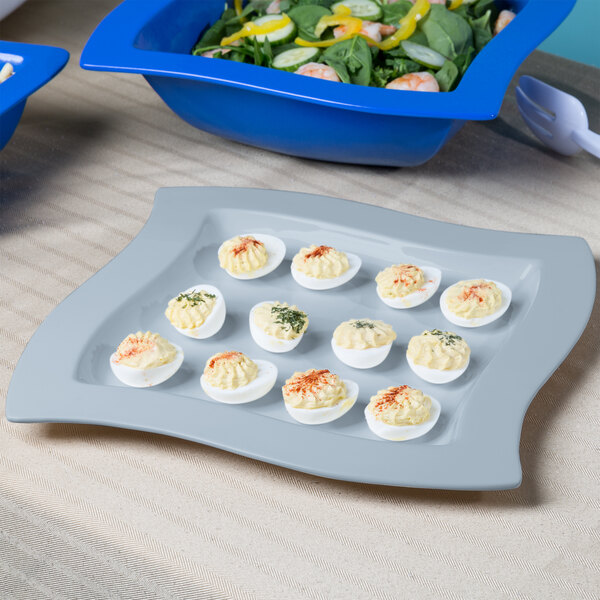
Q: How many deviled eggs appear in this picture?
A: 12